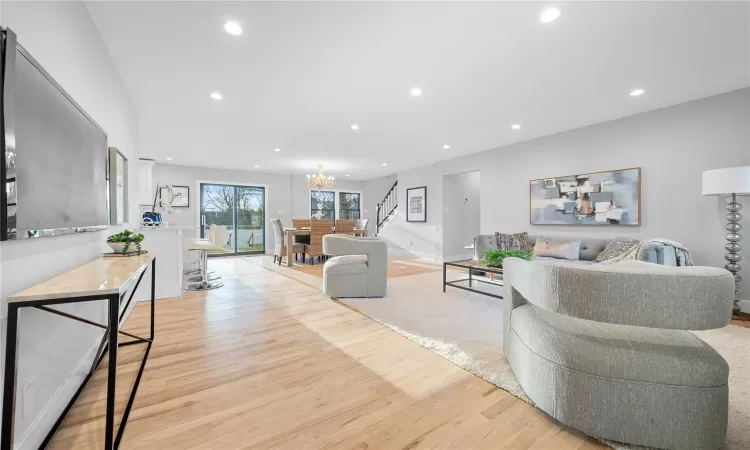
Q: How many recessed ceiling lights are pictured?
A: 13